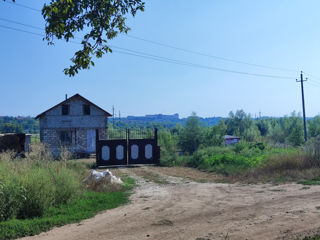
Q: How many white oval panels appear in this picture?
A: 4